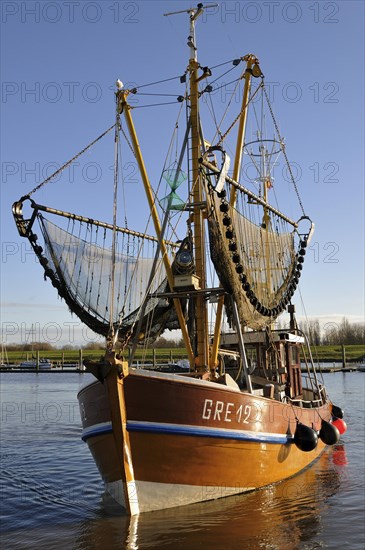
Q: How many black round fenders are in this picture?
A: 3